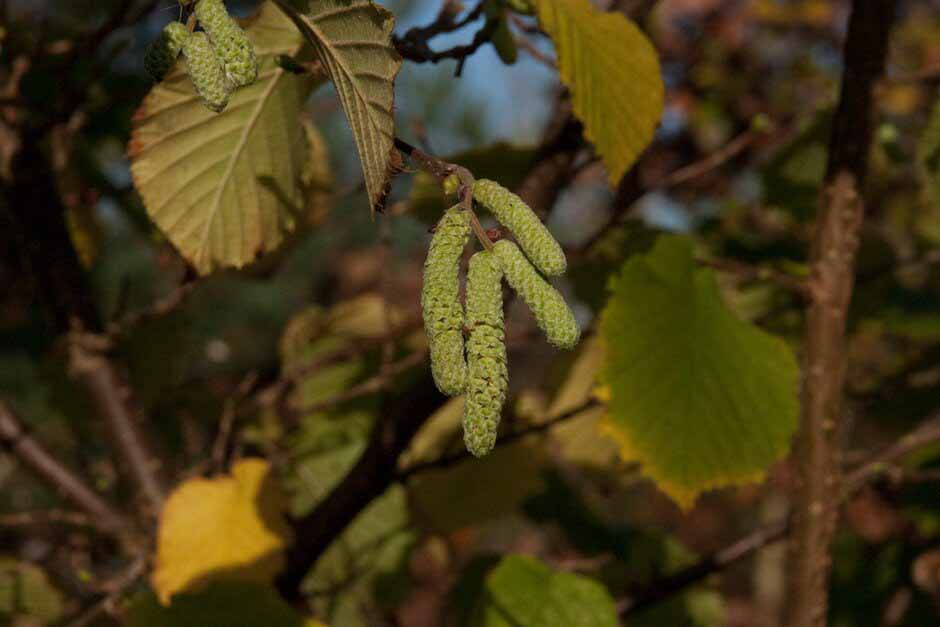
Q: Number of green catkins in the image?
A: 7